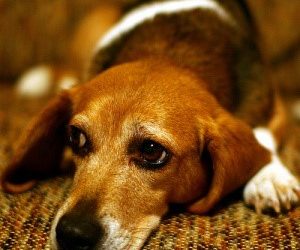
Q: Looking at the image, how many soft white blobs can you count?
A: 2